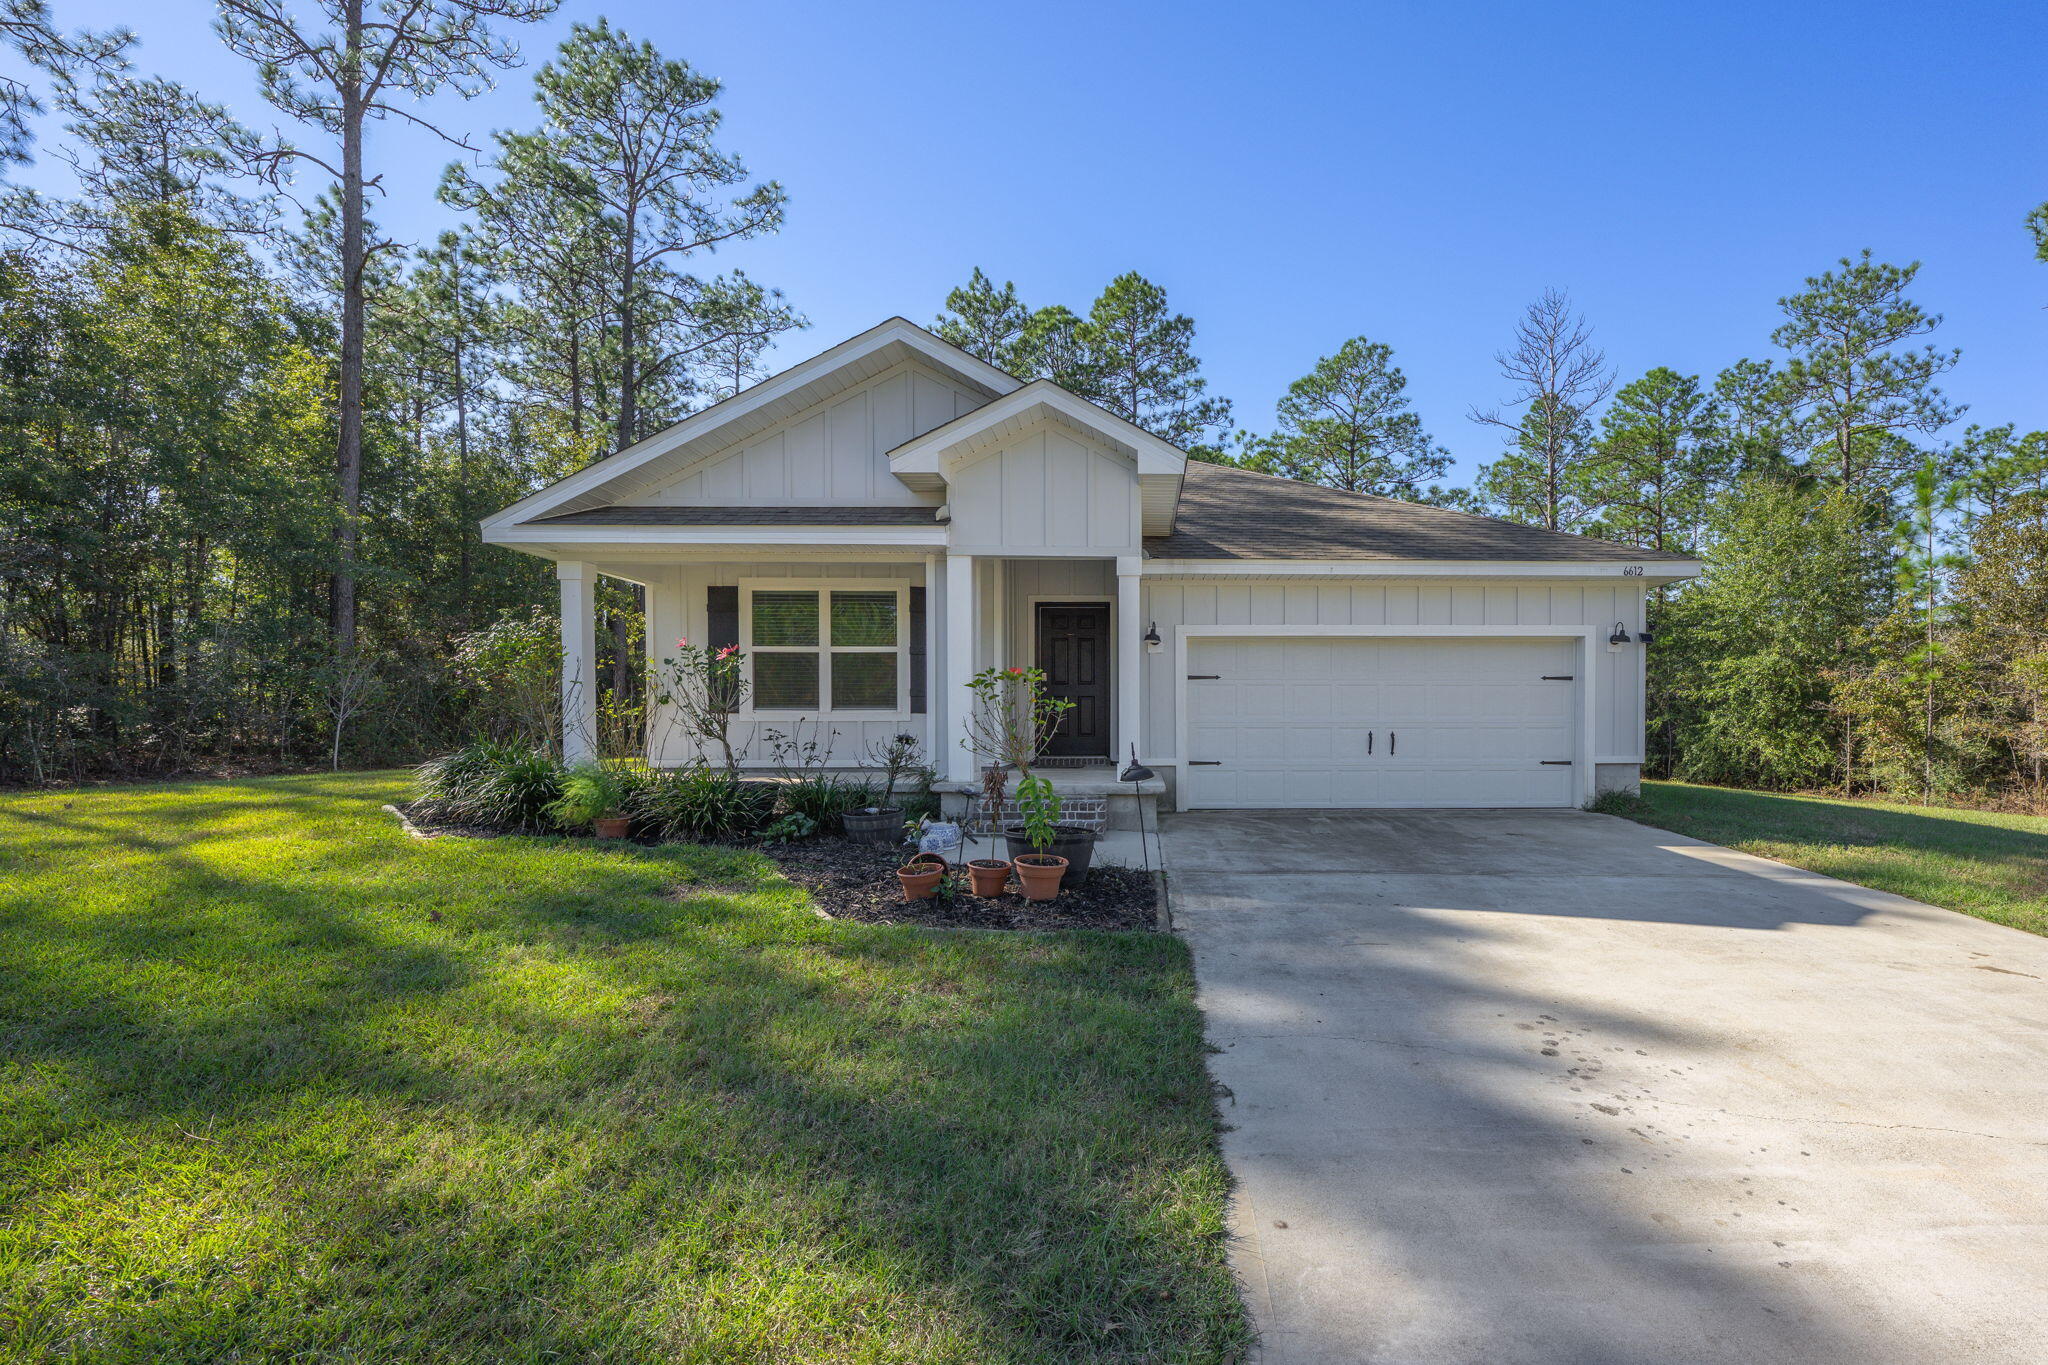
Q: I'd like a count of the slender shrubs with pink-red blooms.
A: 2